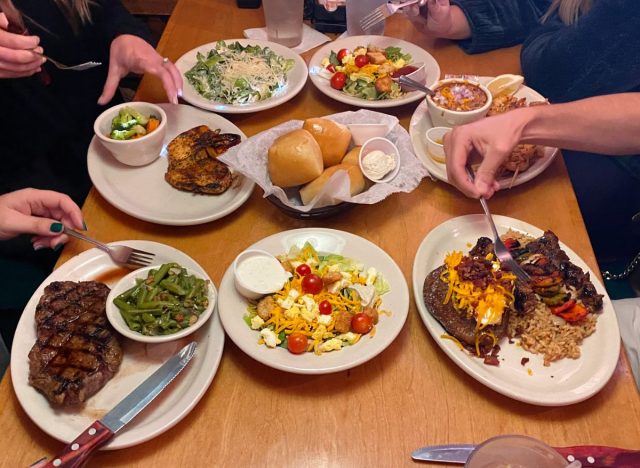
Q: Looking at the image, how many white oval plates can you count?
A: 4